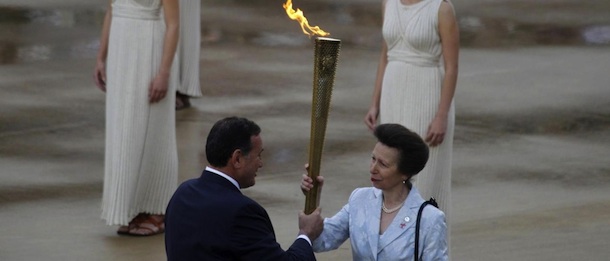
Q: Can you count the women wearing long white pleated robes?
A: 3